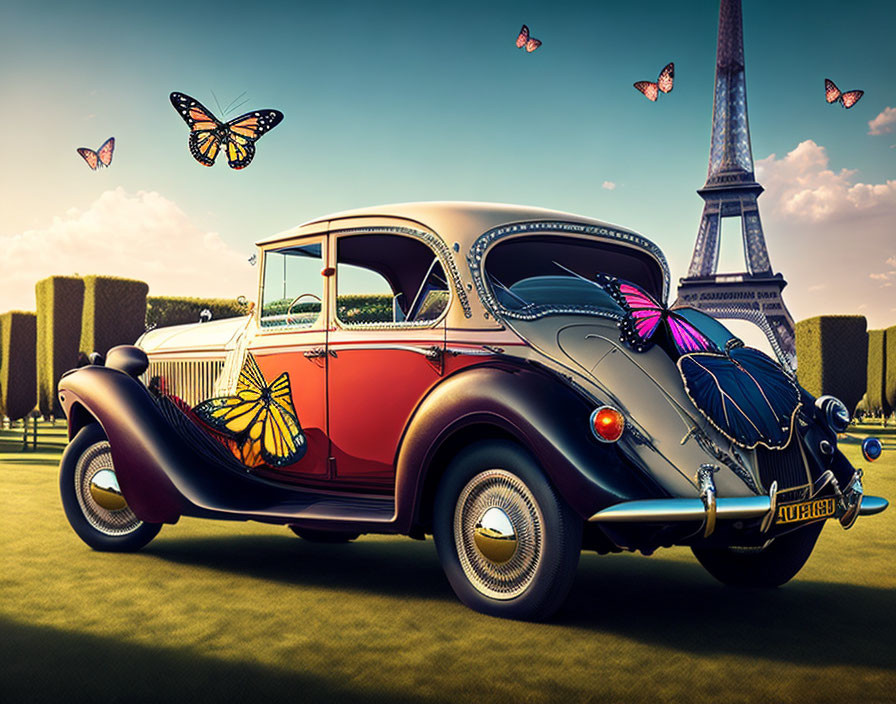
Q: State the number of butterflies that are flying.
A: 5